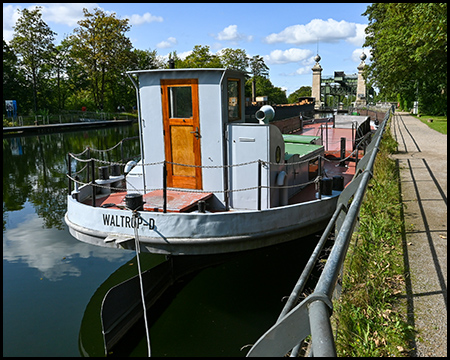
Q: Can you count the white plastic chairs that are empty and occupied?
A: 0